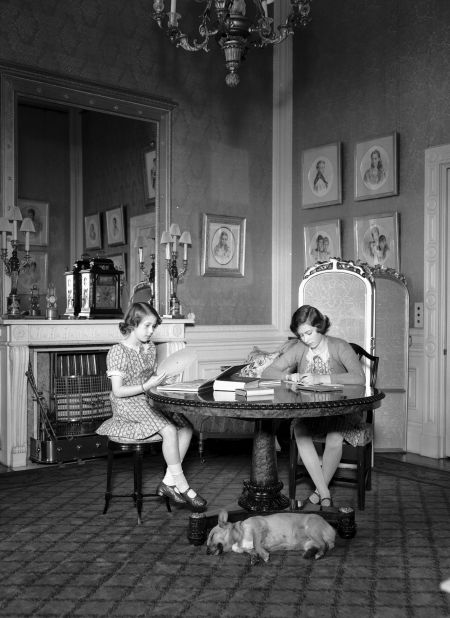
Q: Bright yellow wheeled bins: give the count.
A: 0